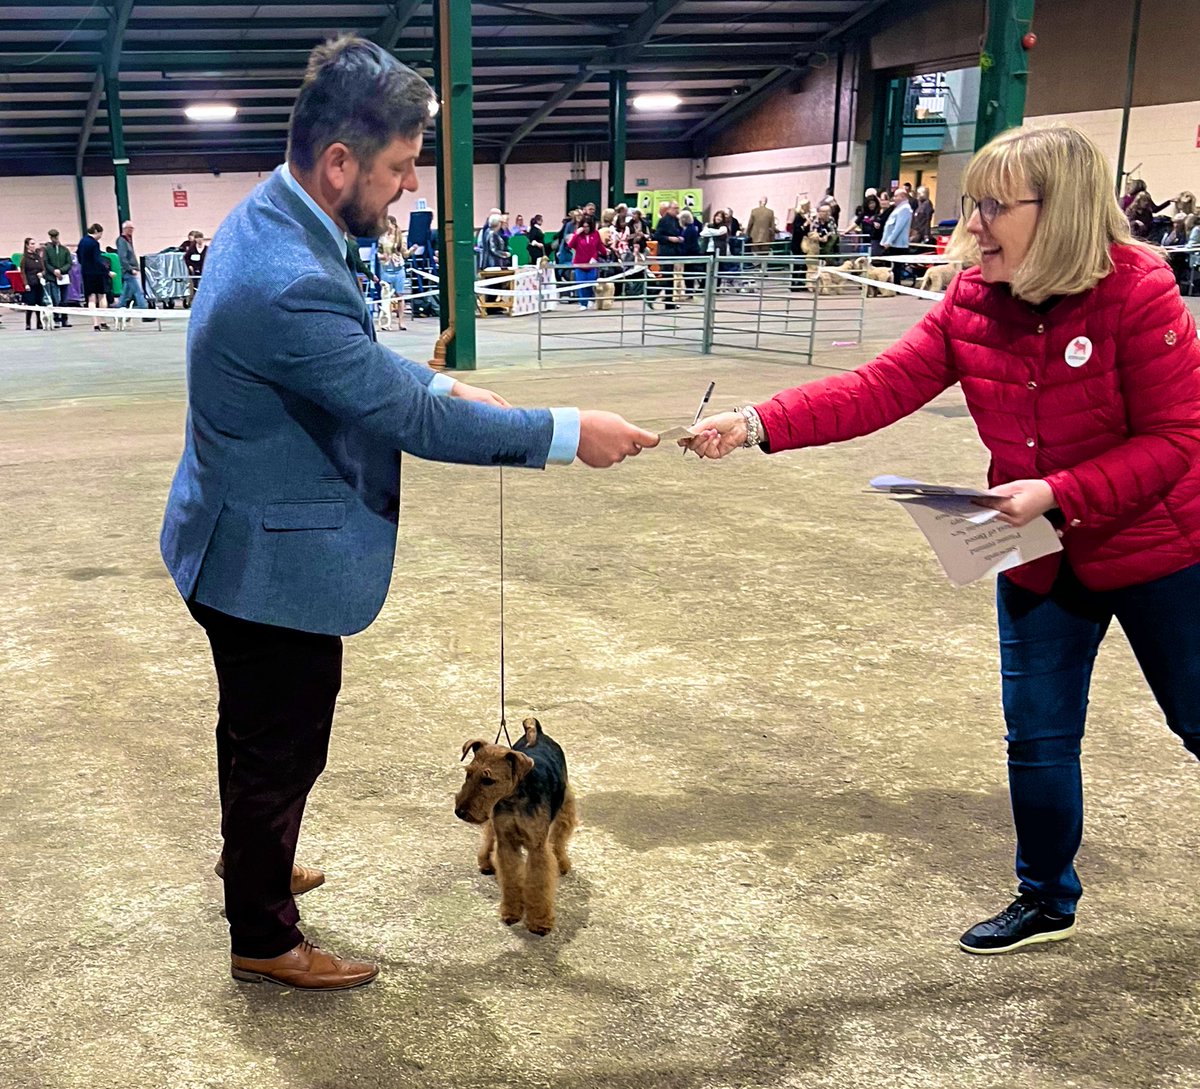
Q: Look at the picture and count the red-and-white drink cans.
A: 0